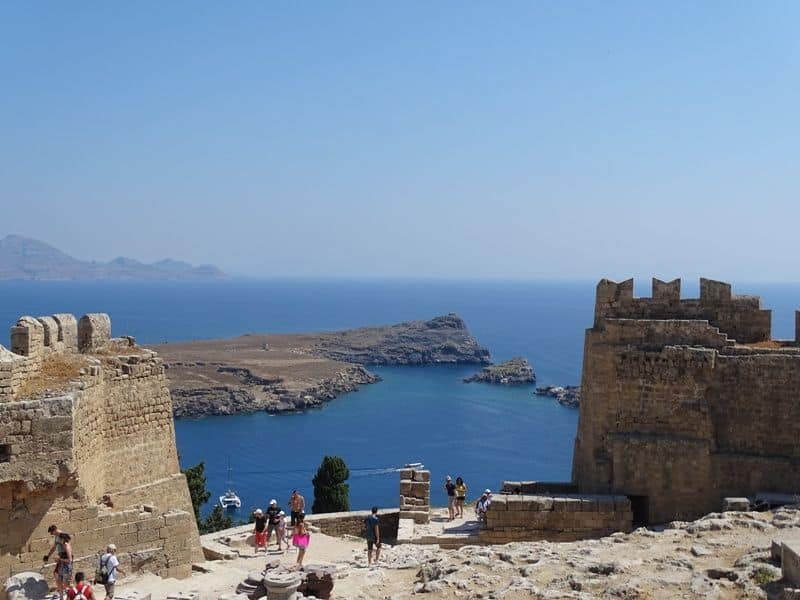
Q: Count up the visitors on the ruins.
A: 13